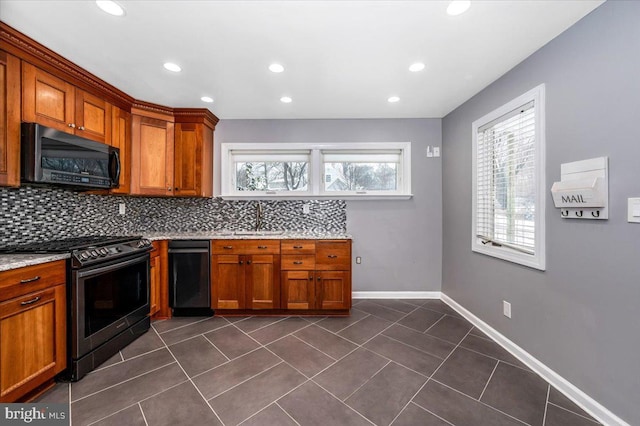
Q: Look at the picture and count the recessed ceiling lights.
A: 8